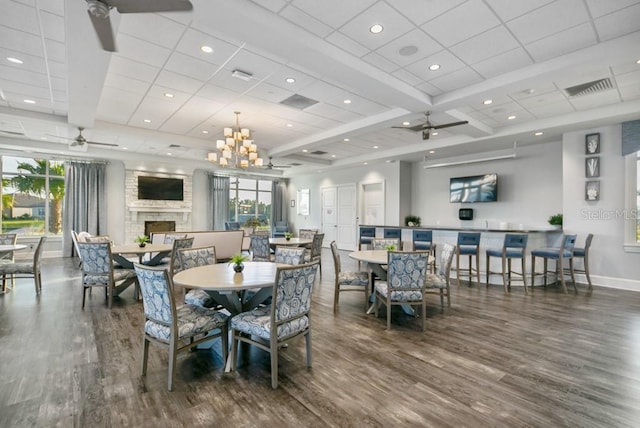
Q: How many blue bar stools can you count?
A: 7